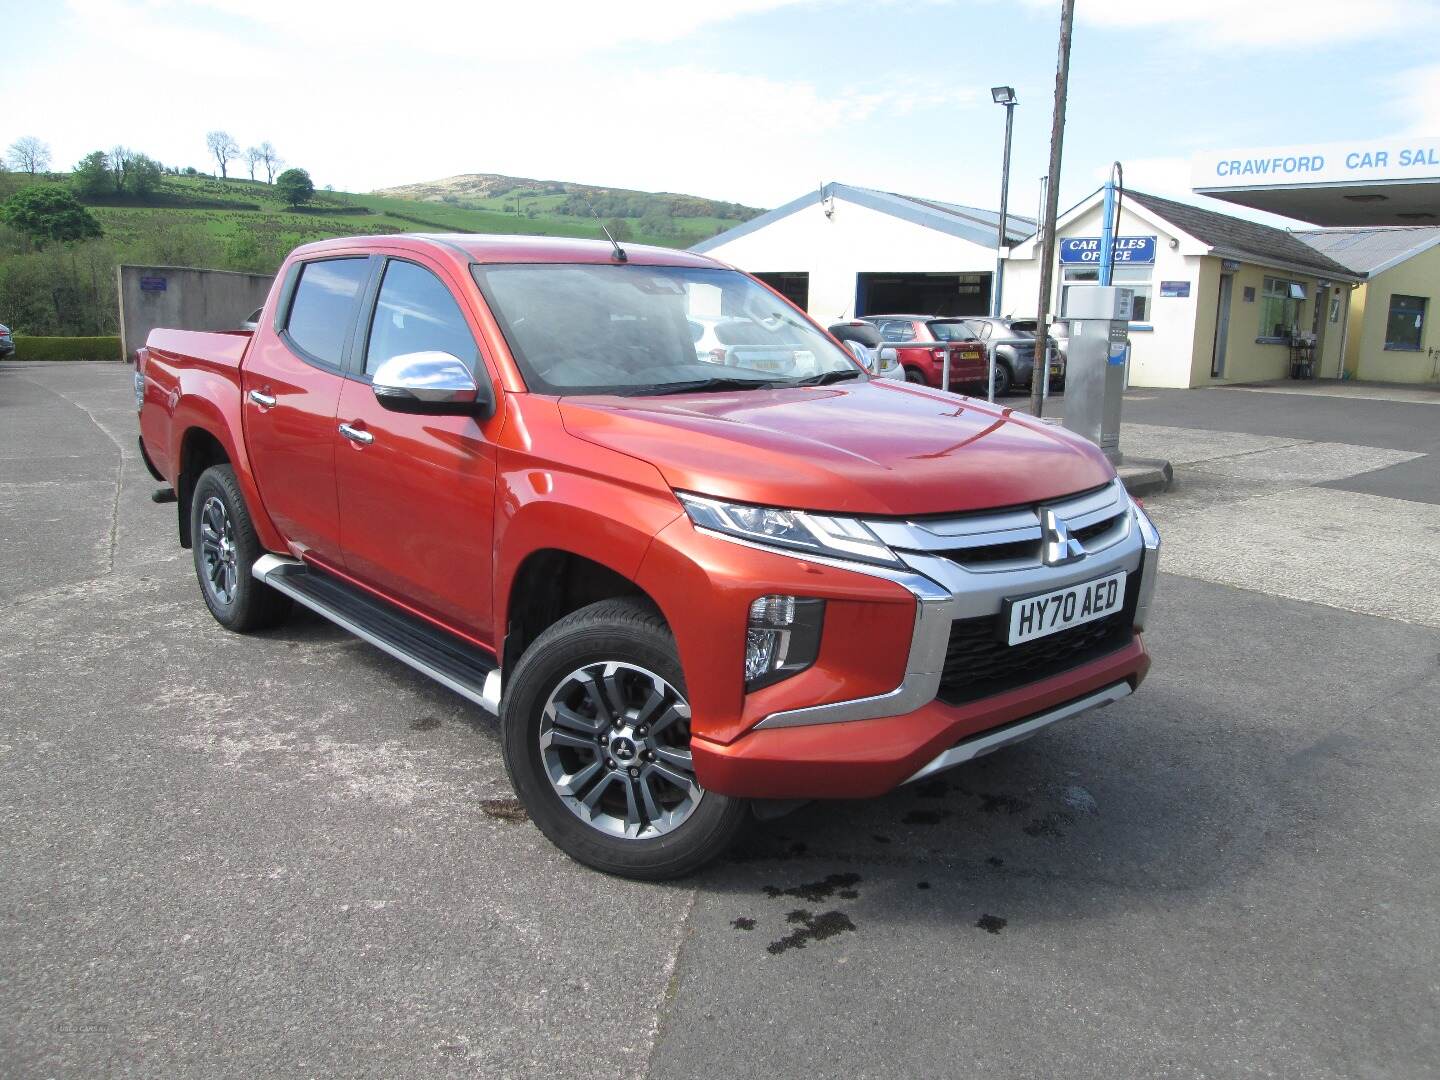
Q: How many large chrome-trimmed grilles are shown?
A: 1